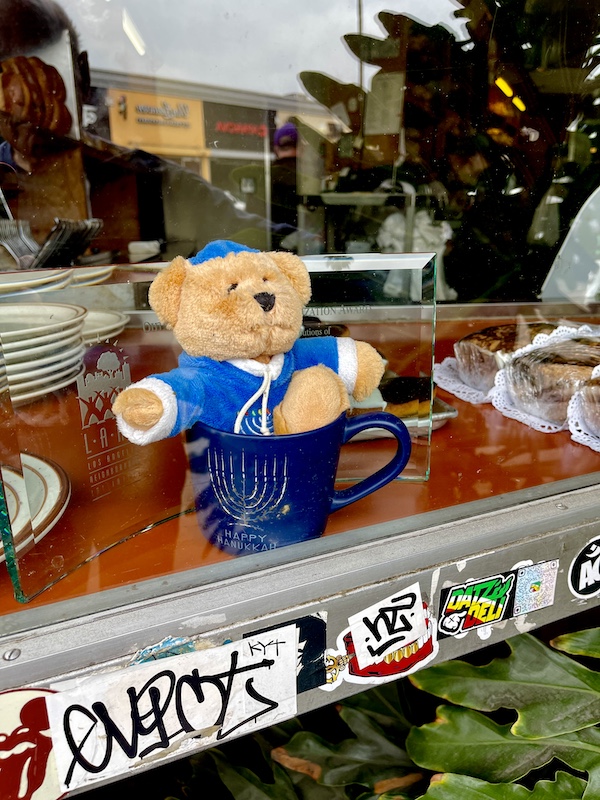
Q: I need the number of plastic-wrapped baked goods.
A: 3